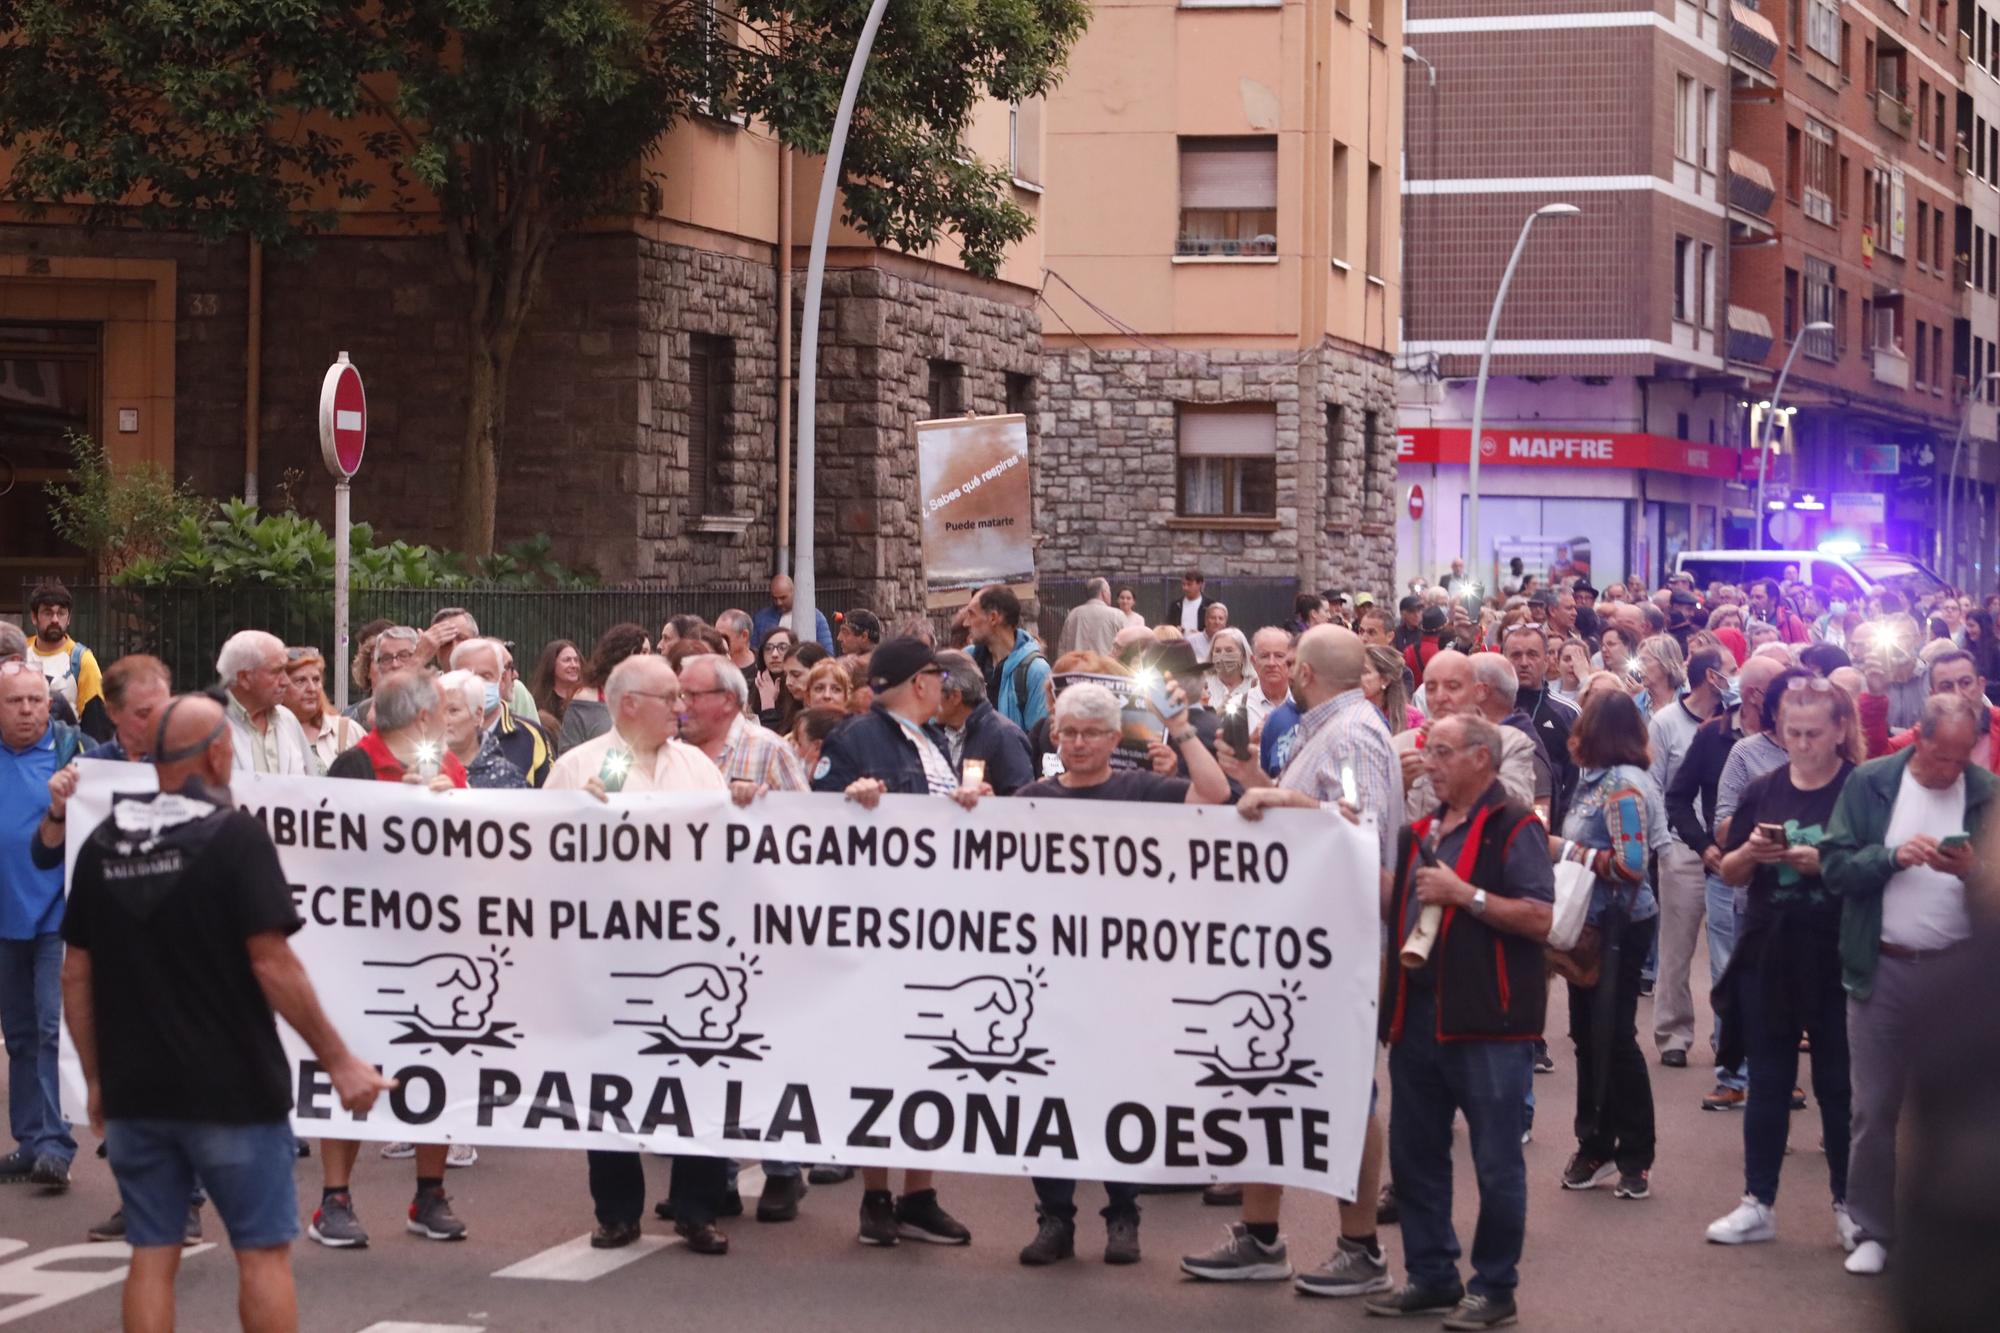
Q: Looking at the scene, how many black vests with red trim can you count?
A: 1